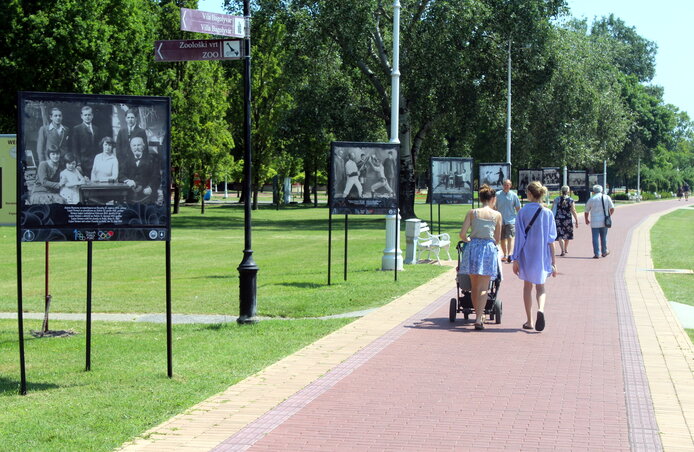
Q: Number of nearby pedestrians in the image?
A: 5